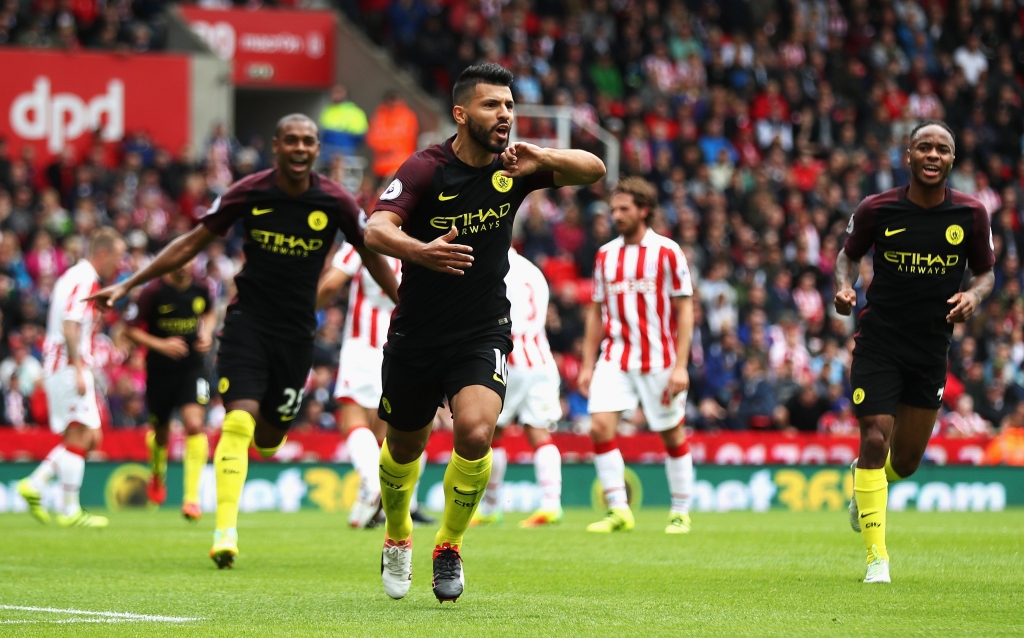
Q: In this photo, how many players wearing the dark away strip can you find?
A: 4